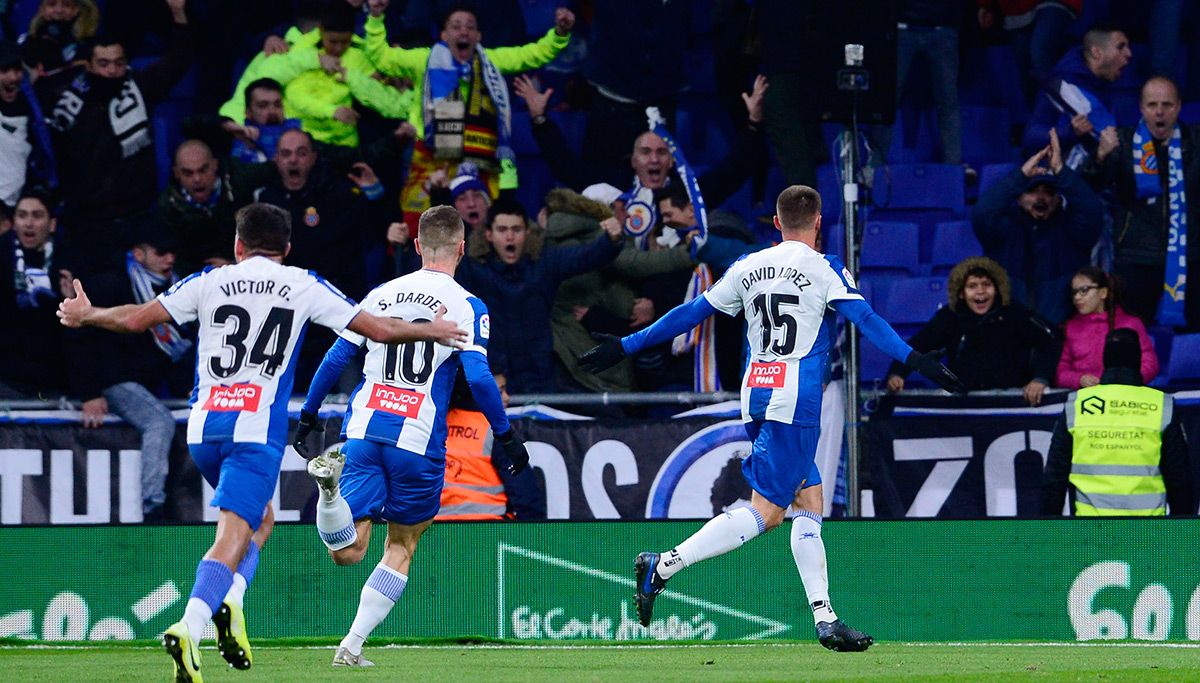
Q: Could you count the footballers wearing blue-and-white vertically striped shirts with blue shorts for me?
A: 3